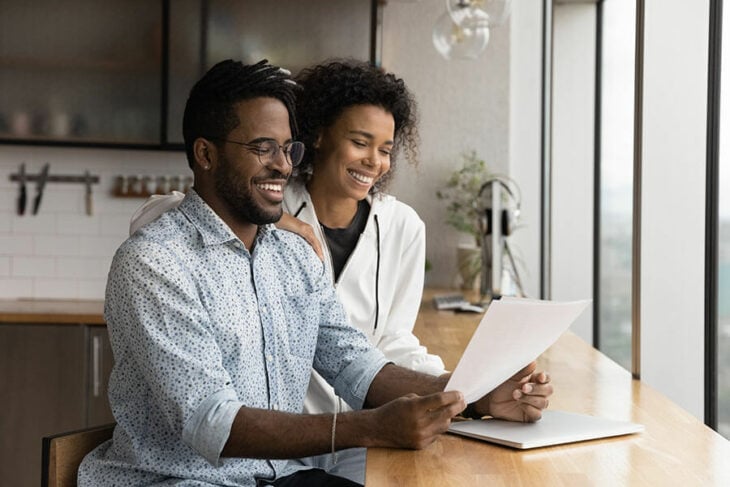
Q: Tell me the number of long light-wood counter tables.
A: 1